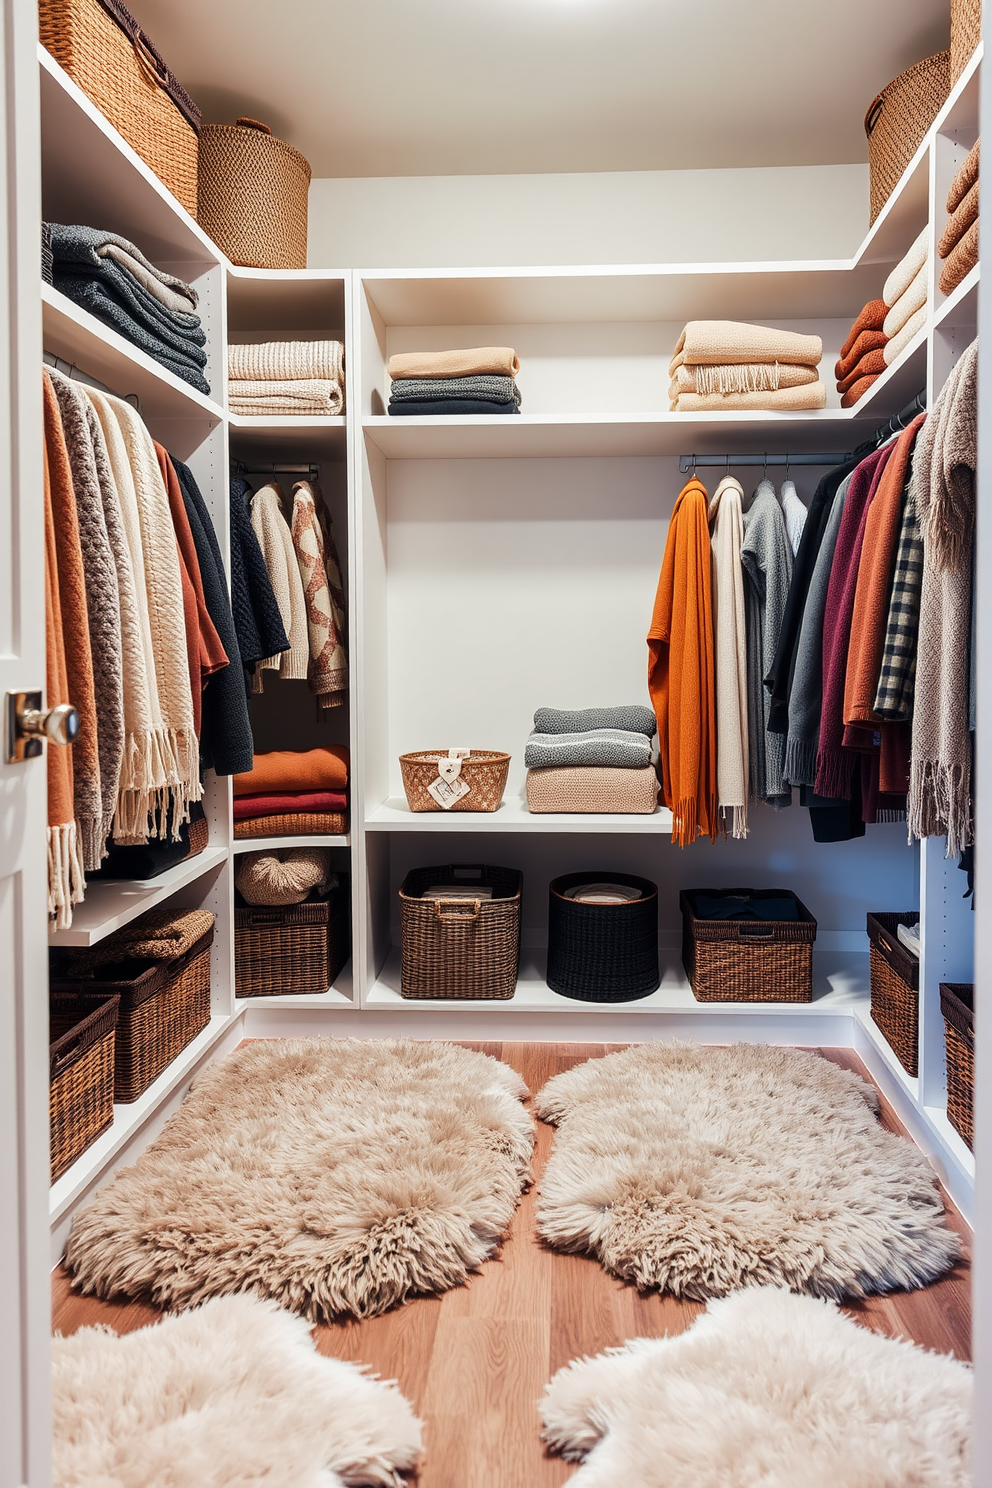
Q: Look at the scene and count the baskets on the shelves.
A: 13